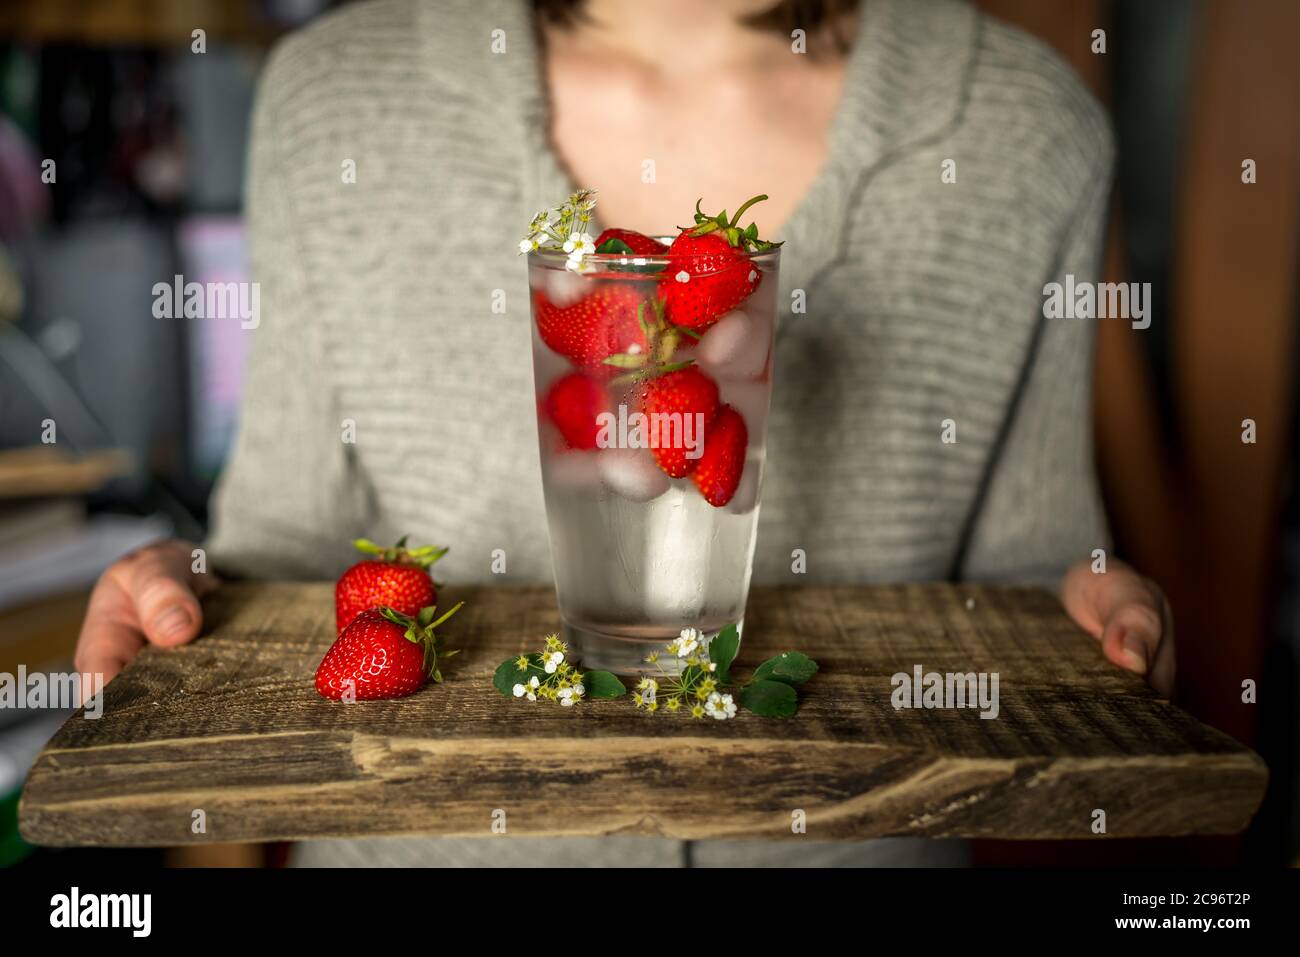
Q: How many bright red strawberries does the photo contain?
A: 8